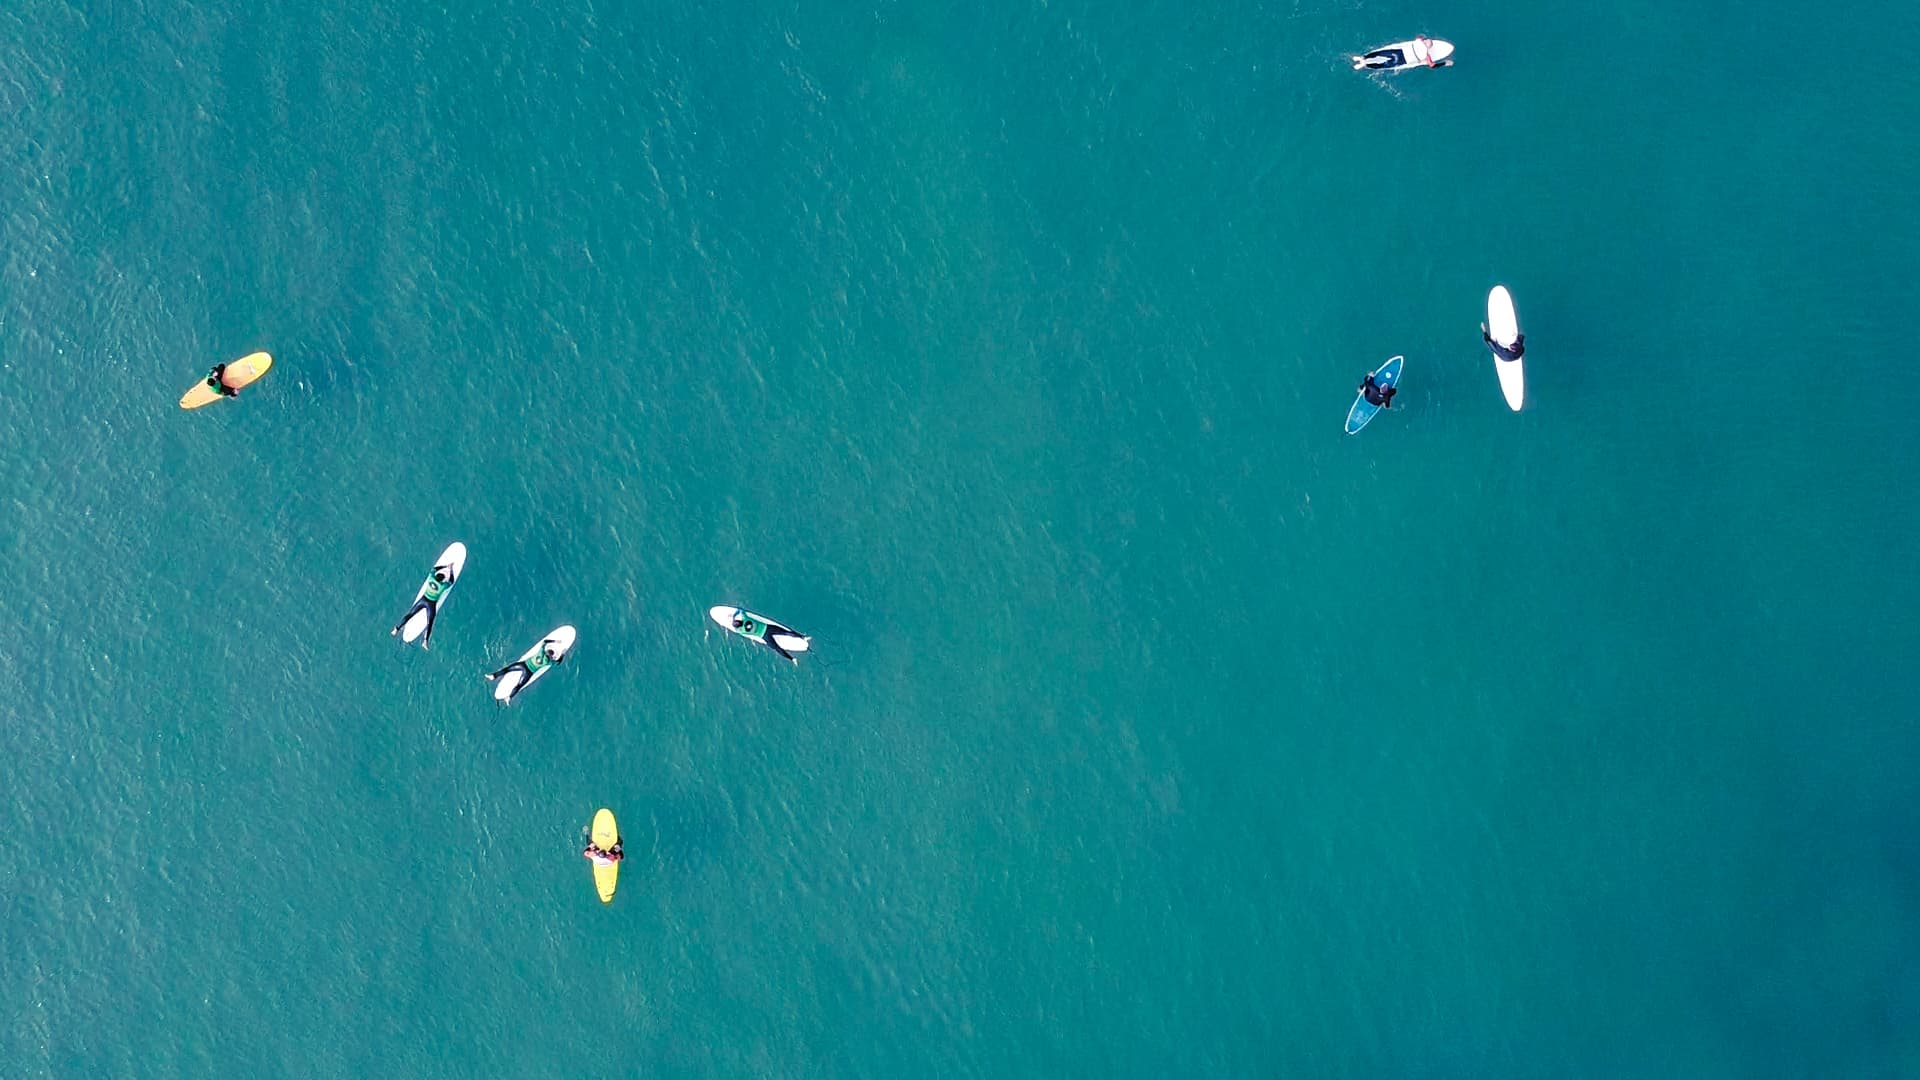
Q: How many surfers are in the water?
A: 8